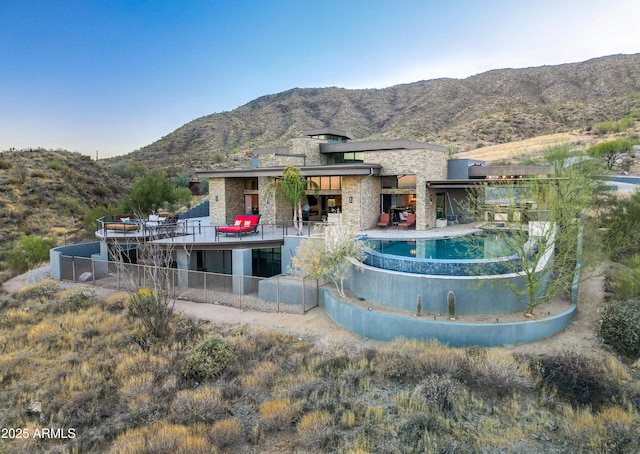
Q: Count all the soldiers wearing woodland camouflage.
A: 0